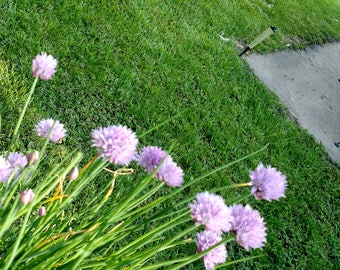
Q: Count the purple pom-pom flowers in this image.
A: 11